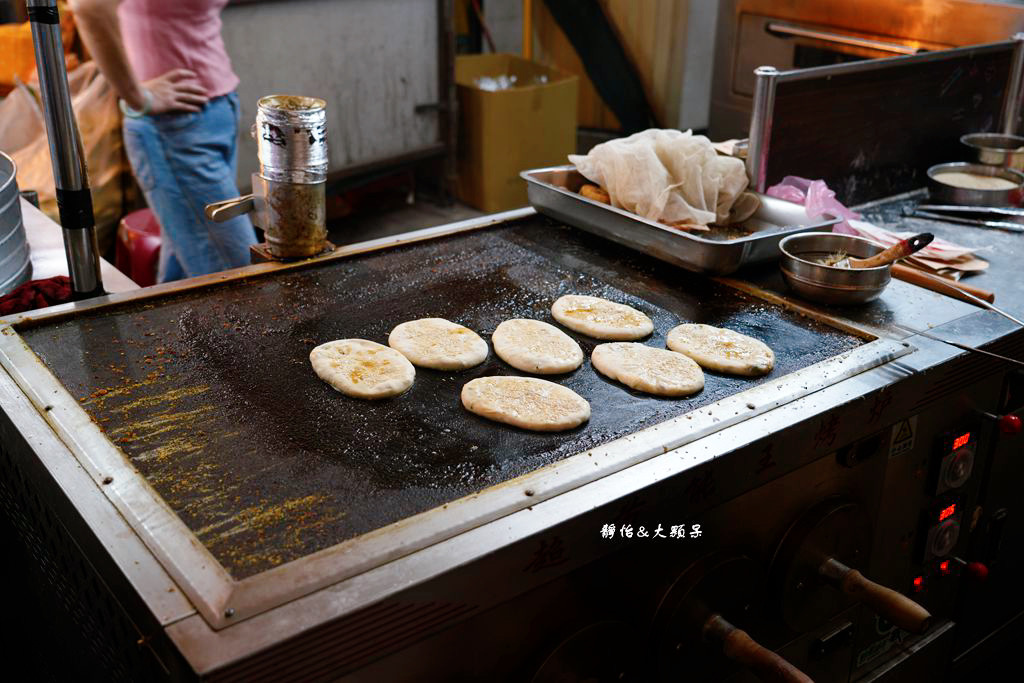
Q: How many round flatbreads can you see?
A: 7